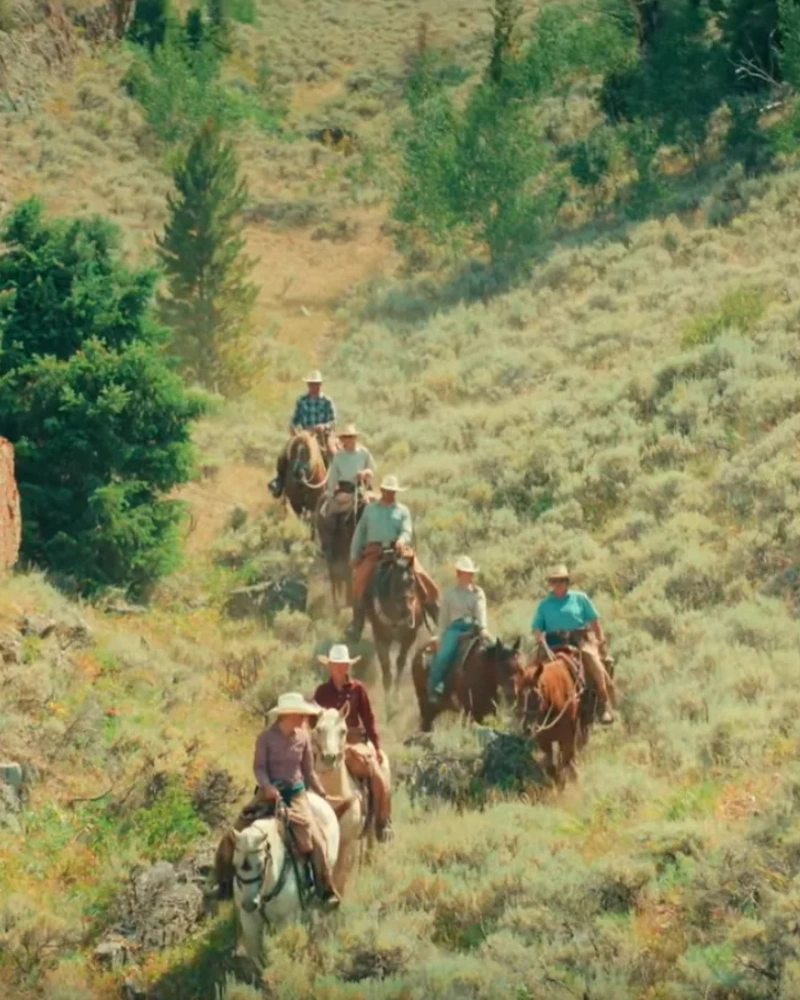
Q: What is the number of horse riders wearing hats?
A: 7